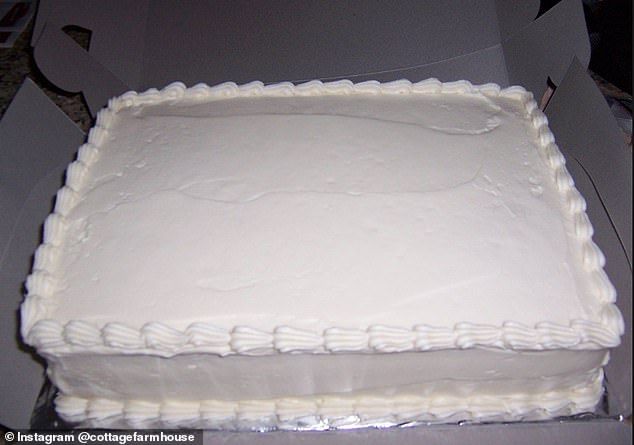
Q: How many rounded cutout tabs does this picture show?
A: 2